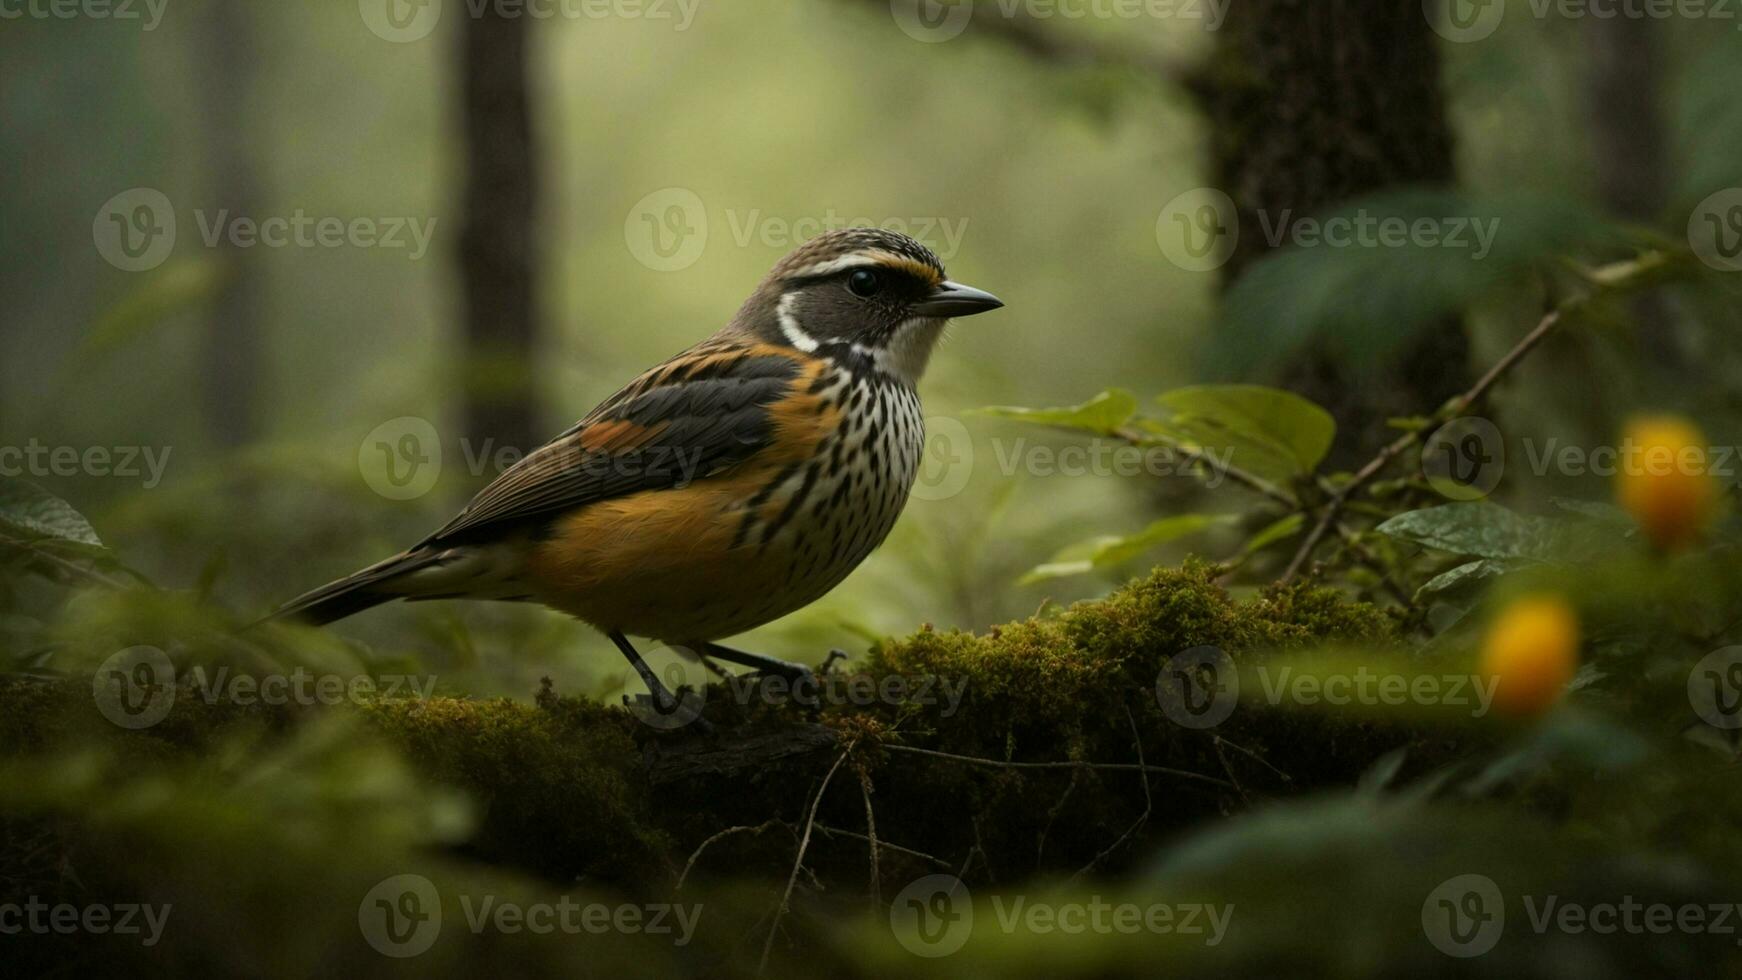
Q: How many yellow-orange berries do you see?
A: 2